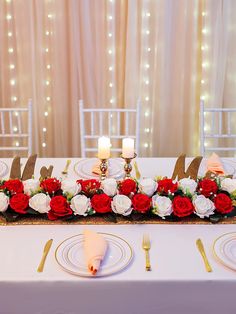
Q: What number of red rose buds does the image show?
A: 12